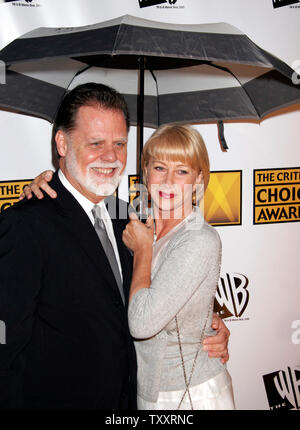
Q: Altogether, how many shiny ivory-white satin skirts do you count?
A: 1